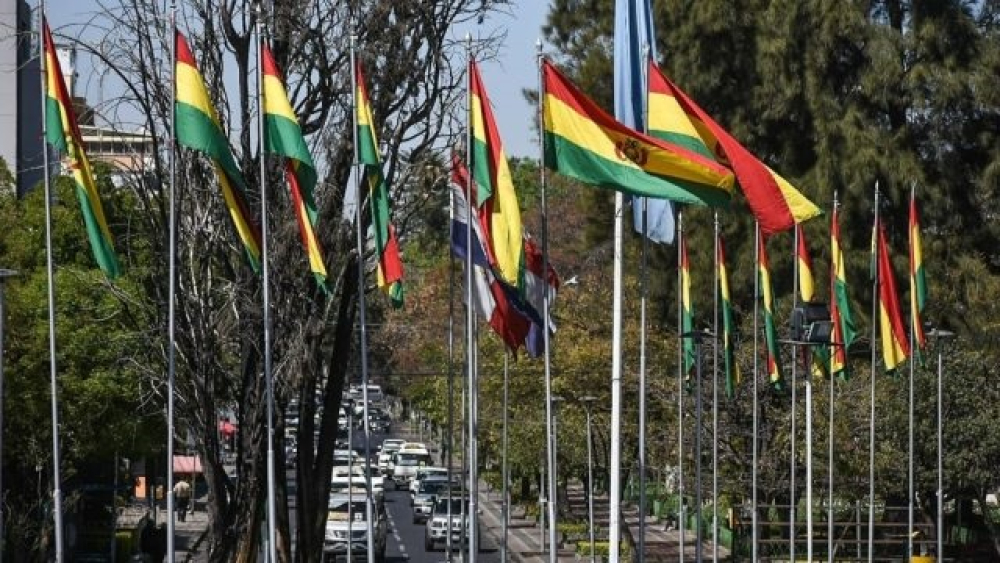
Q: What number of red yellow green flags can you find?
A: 14